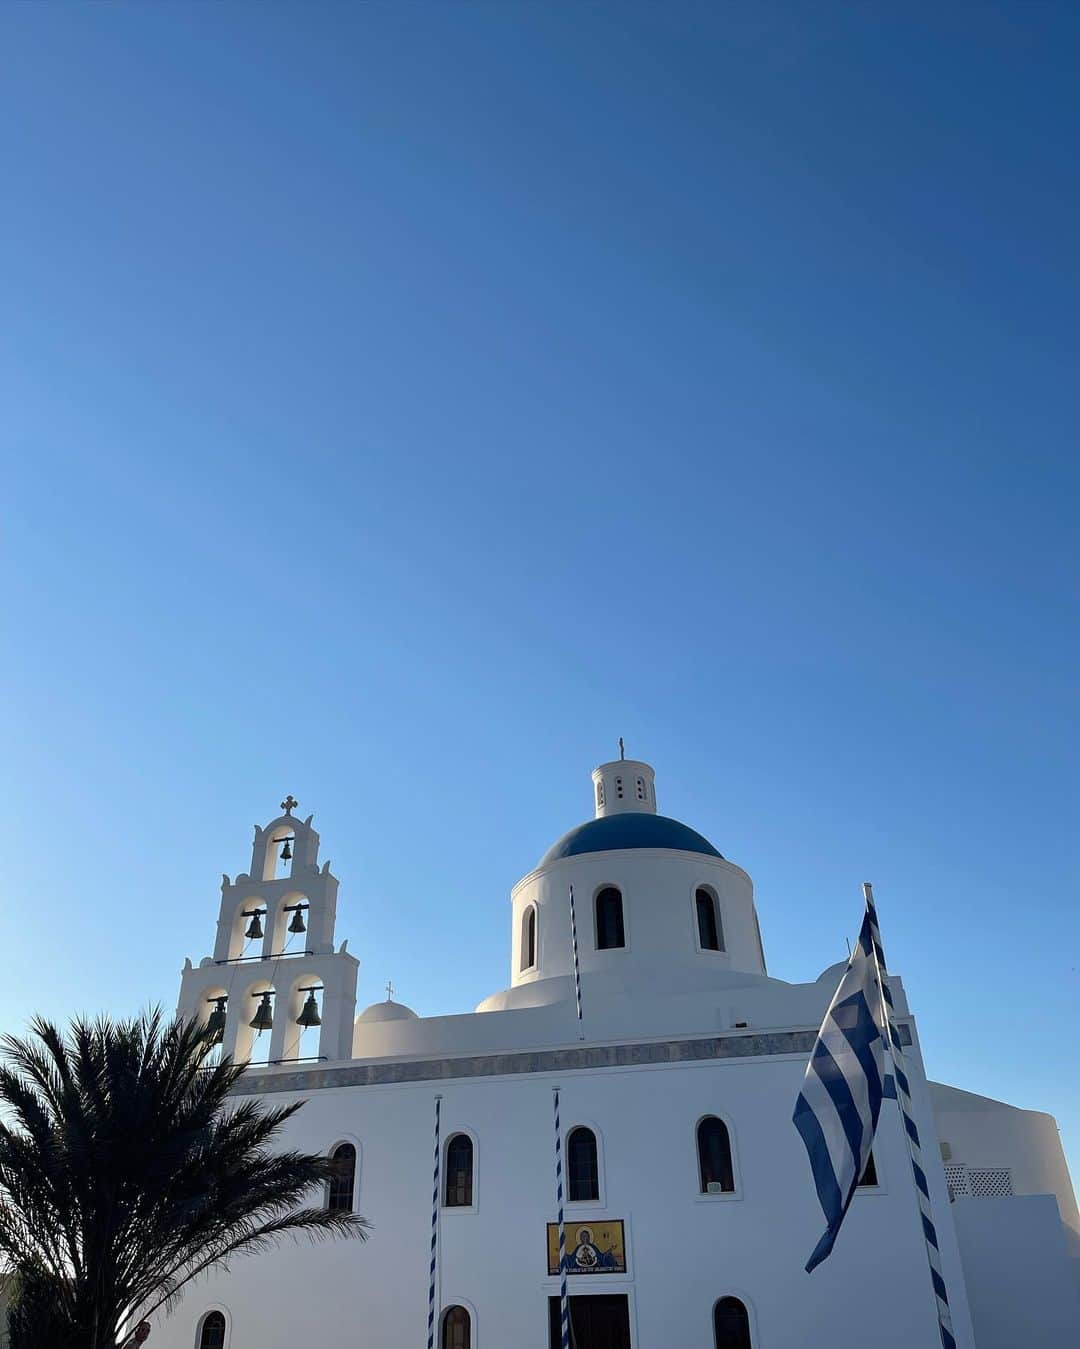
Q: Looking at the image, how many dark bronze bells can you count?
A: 6